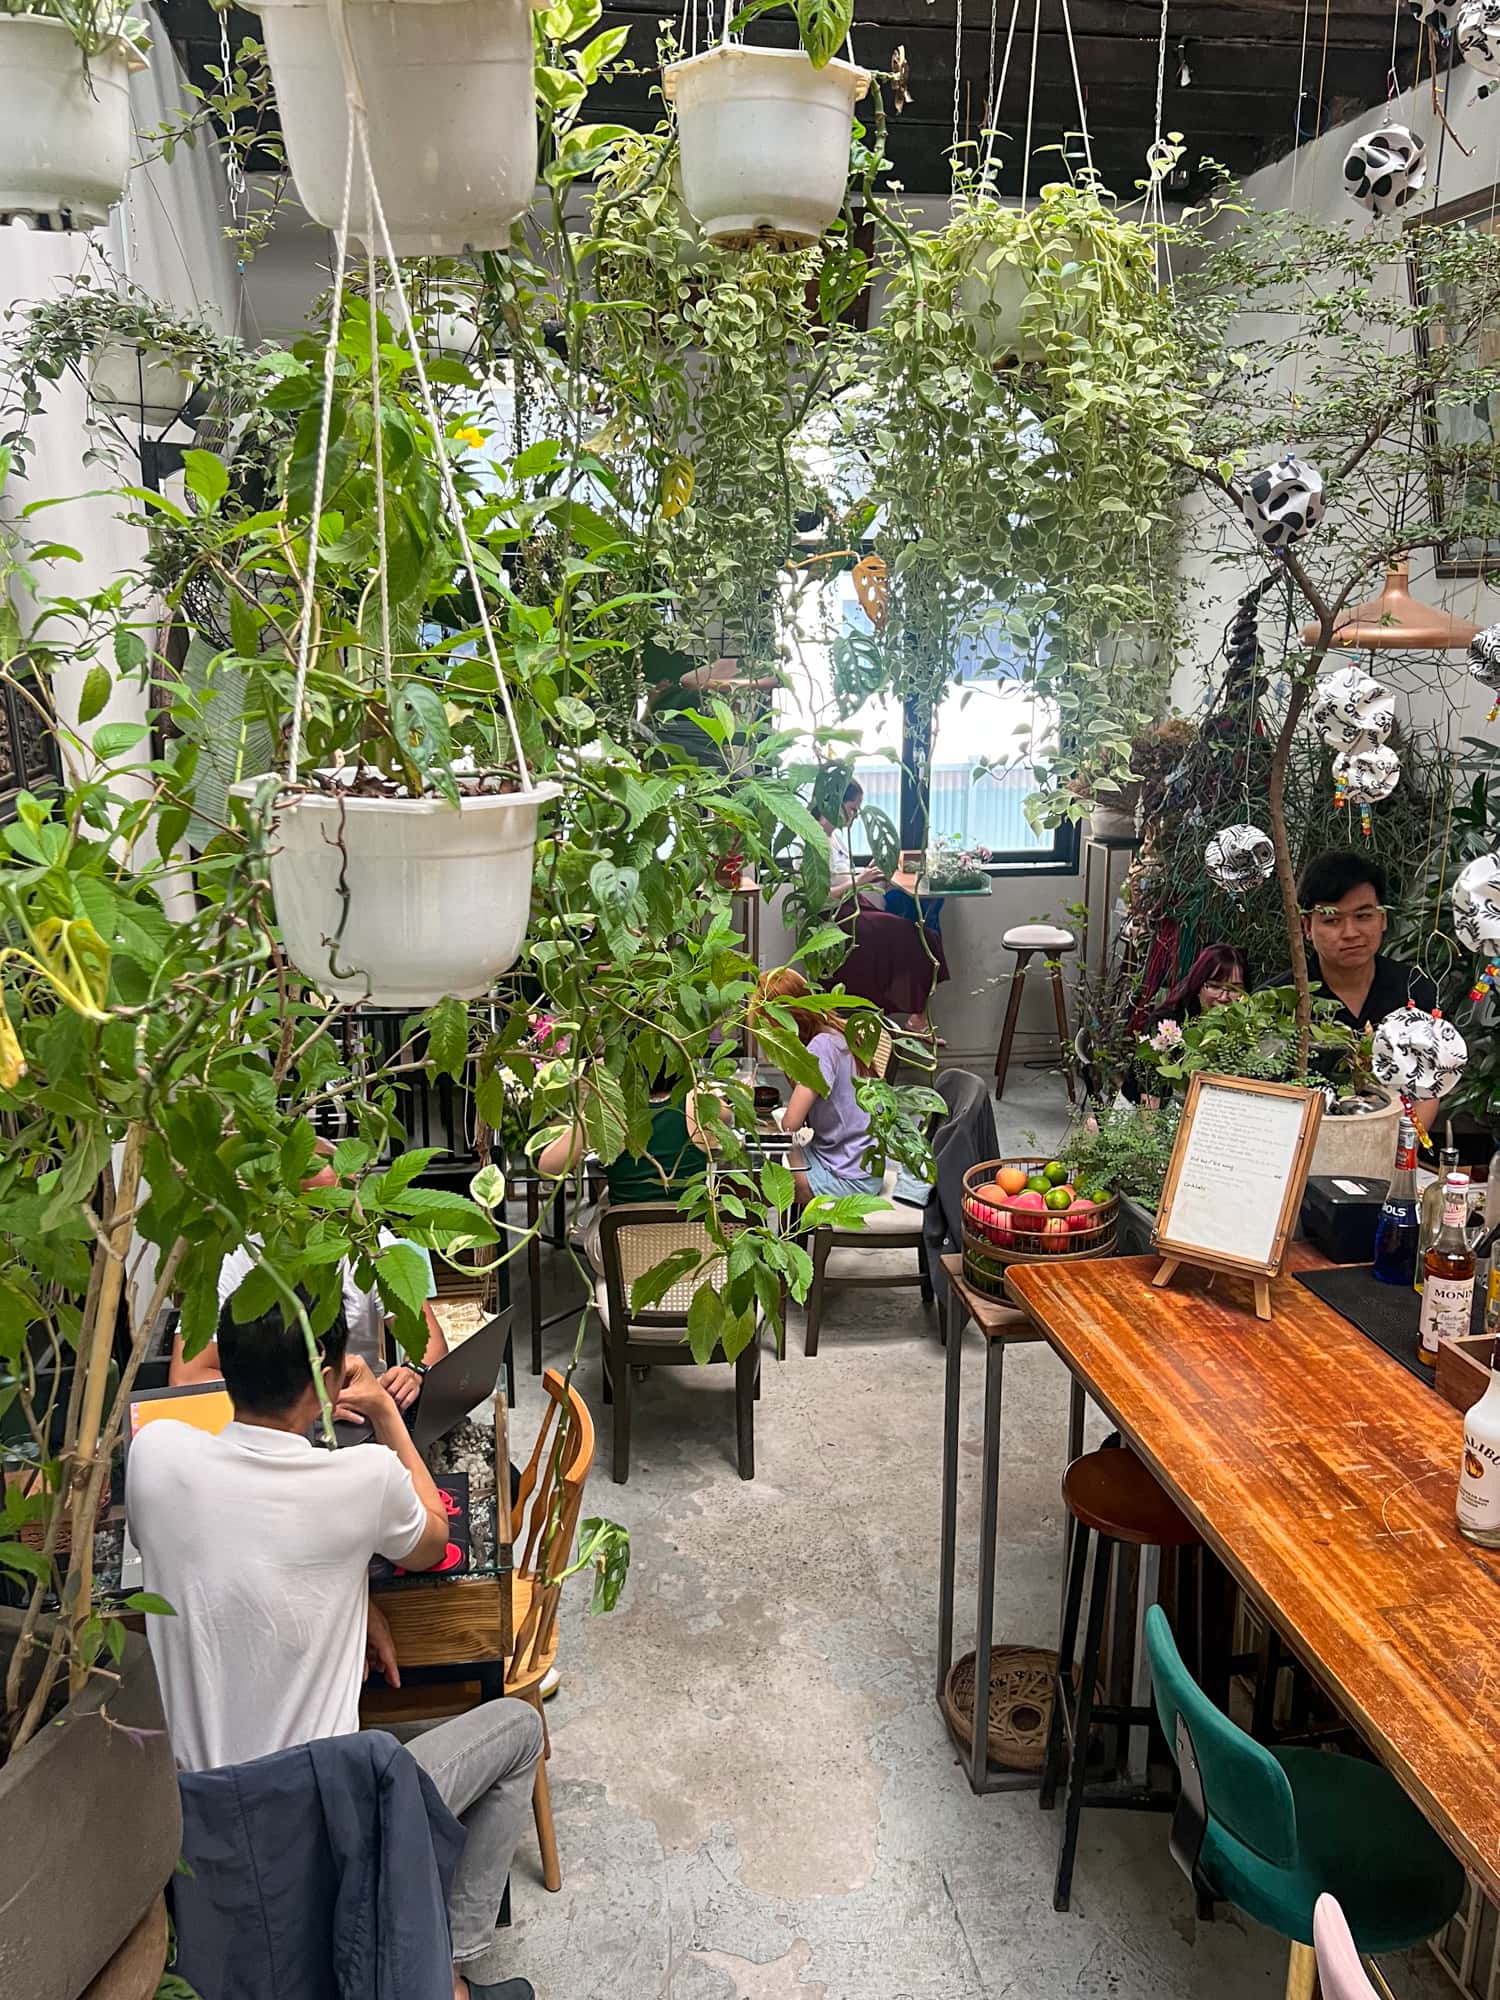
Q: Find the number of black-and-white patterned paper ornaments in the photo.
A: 10